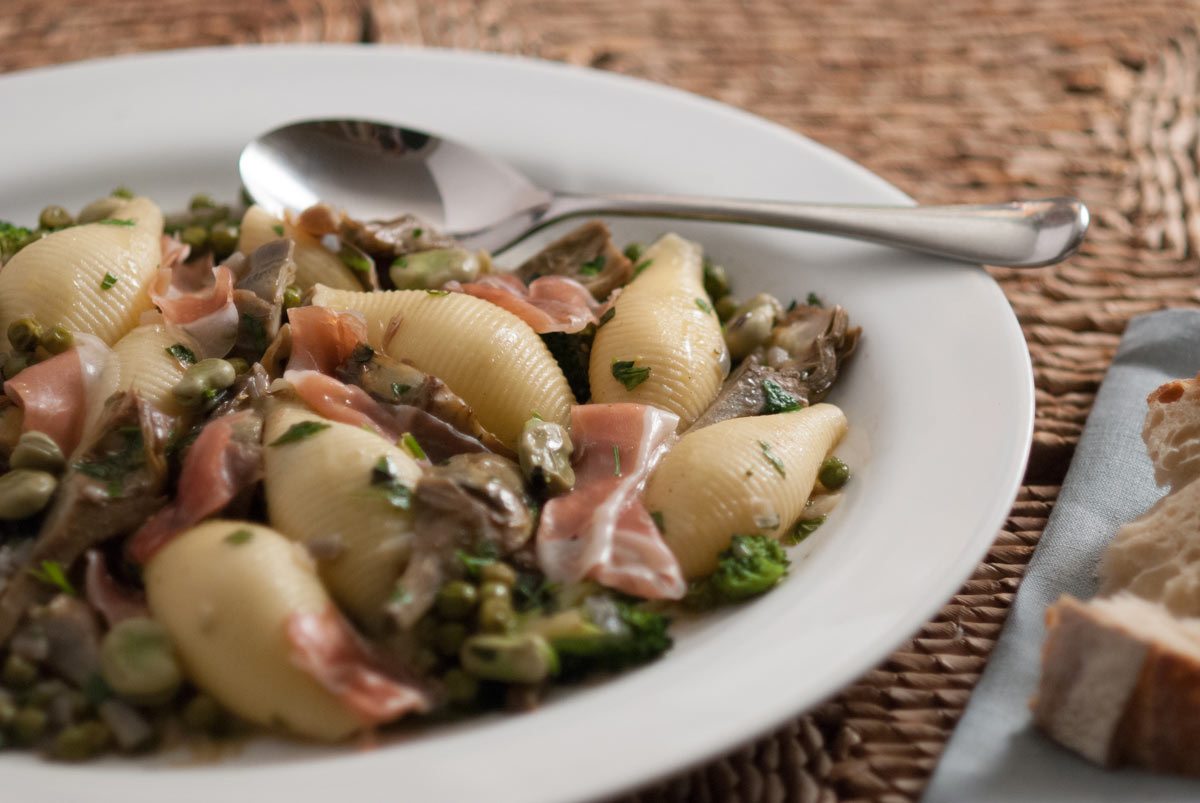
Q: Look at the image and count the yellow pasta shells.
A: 8